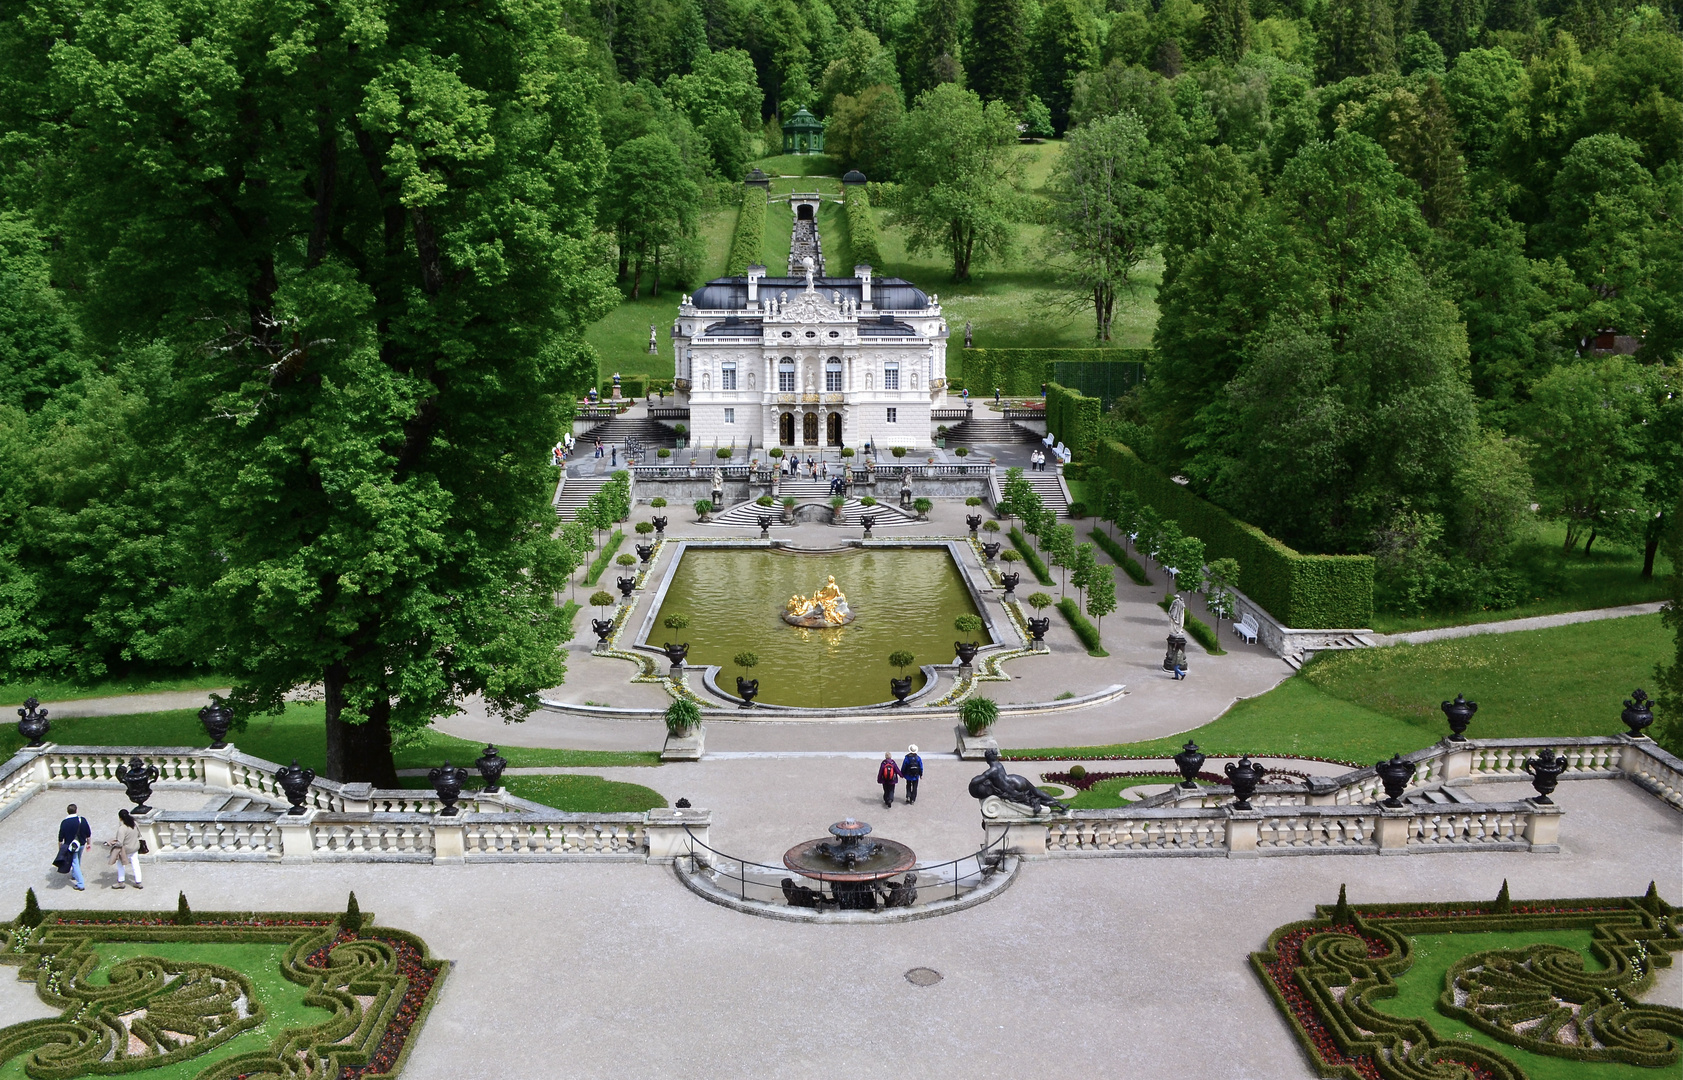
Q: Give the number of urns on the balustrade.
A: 12